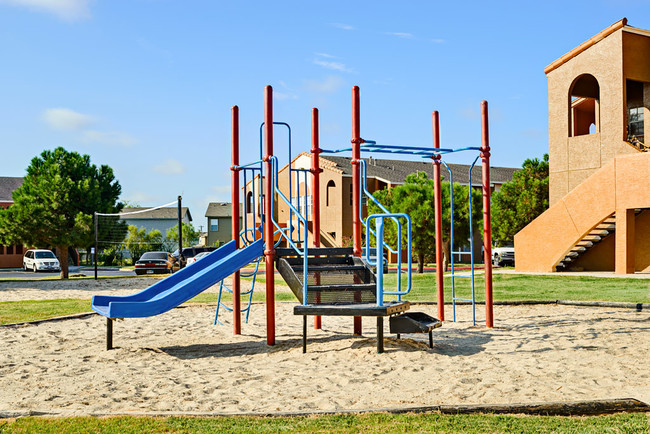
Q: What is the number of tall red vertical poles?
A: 6